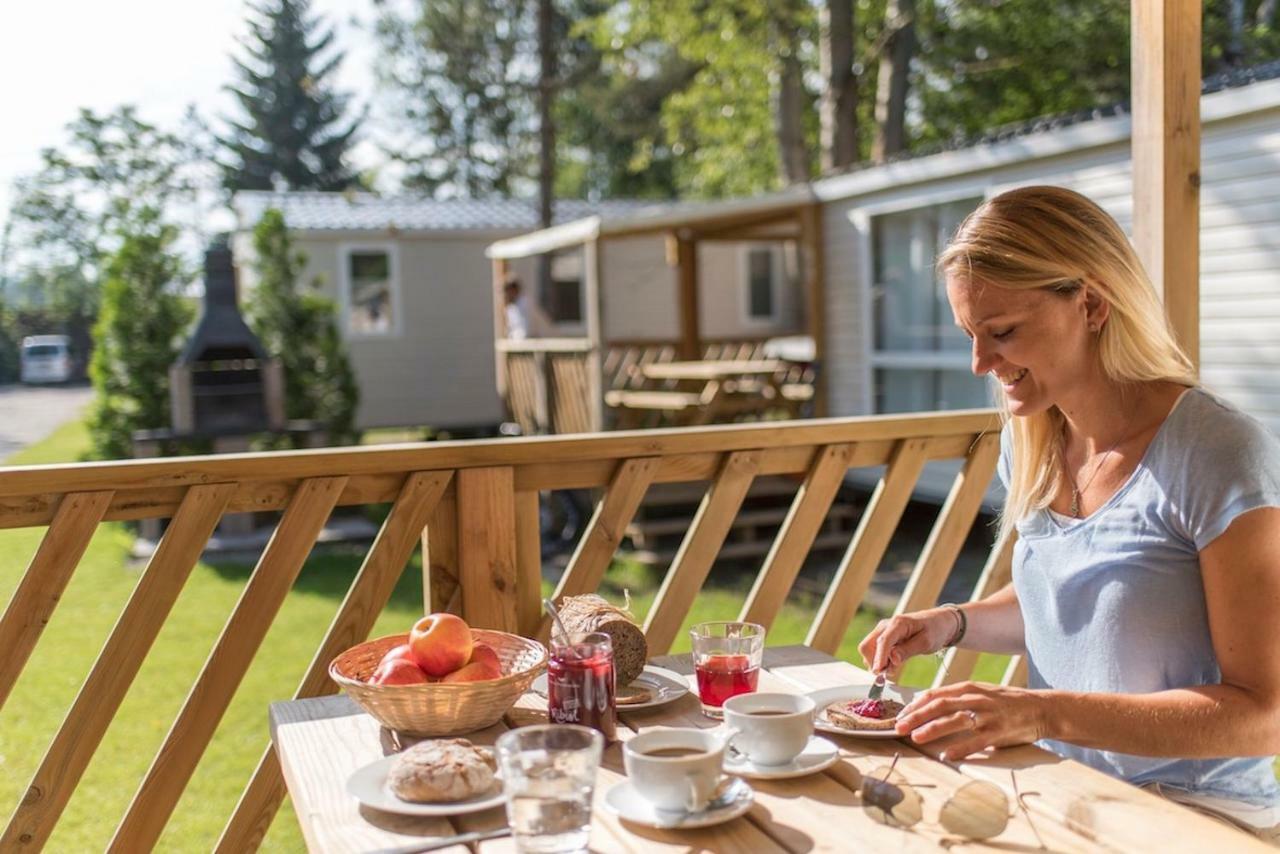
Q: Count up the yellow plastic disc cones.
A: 0